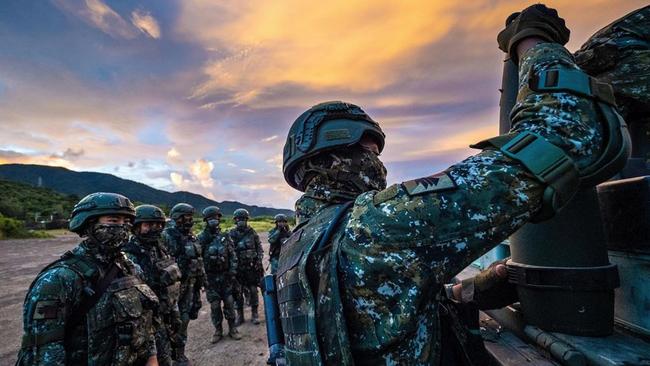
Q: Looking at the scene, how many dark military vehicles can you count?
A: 1